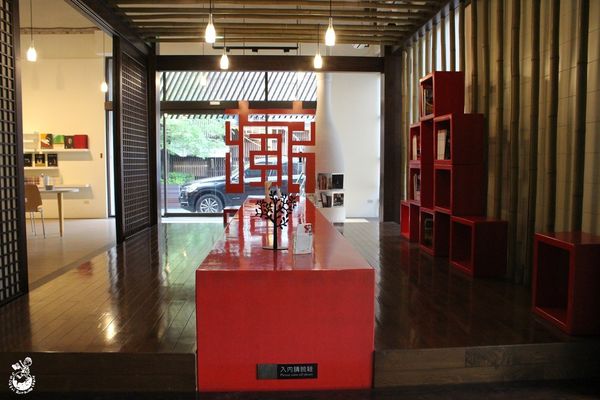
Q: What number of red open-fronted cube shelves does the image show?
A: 9